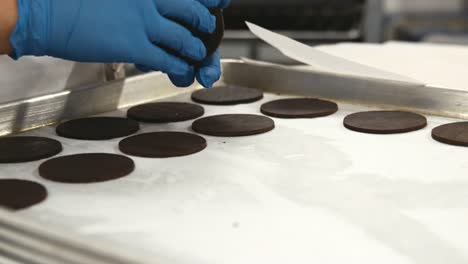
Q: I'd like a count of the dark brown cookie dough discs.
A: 12